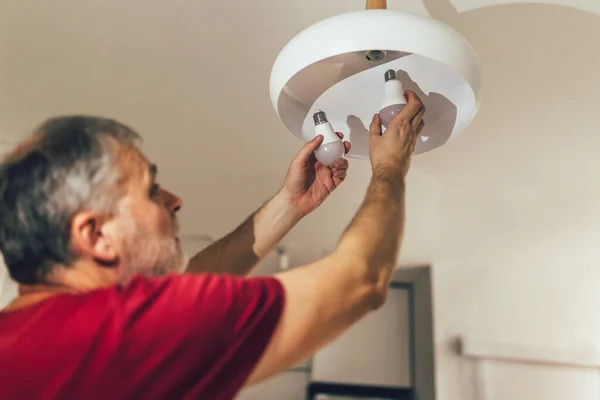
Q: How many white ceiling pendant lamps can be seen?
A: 1